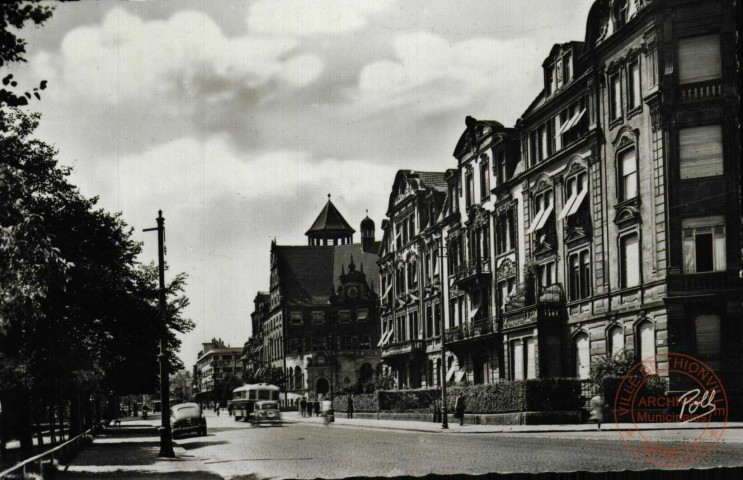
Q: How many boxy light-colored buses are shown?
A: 1